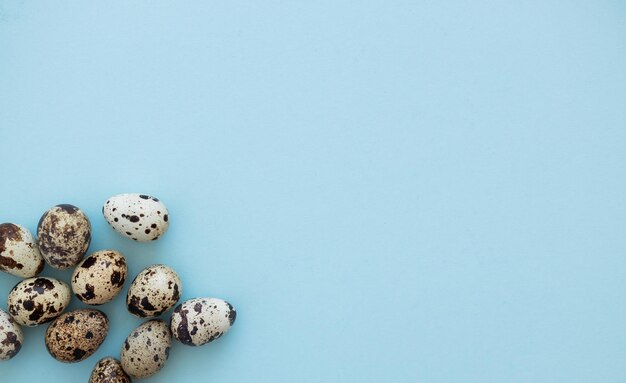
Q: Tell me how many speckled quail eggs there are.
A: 11